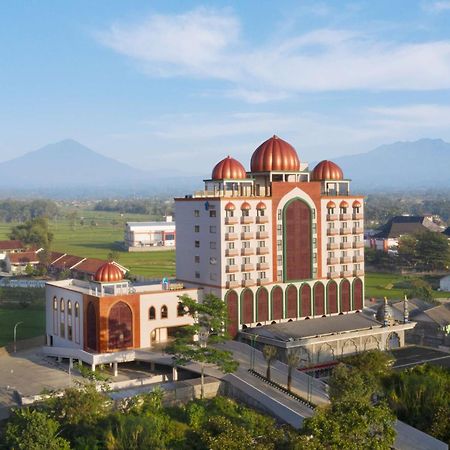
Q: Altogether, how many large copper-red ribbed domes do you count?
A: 4